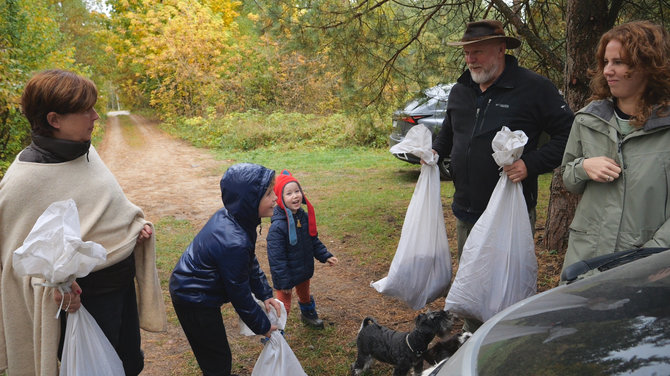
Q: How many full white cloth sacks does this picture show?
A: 4